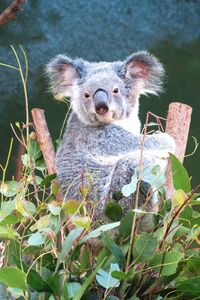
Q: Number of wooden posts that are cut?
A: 2